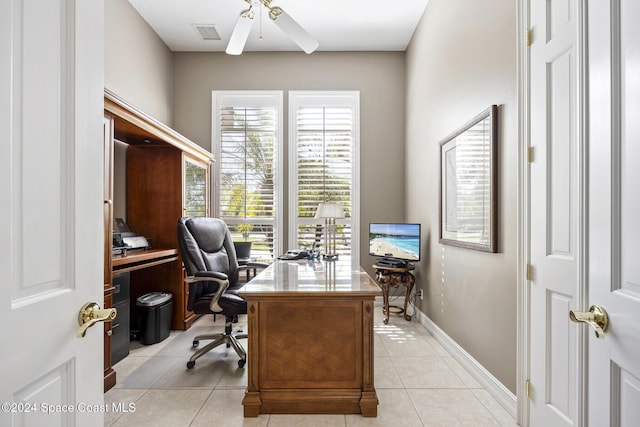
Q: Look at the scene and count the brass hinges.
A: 4